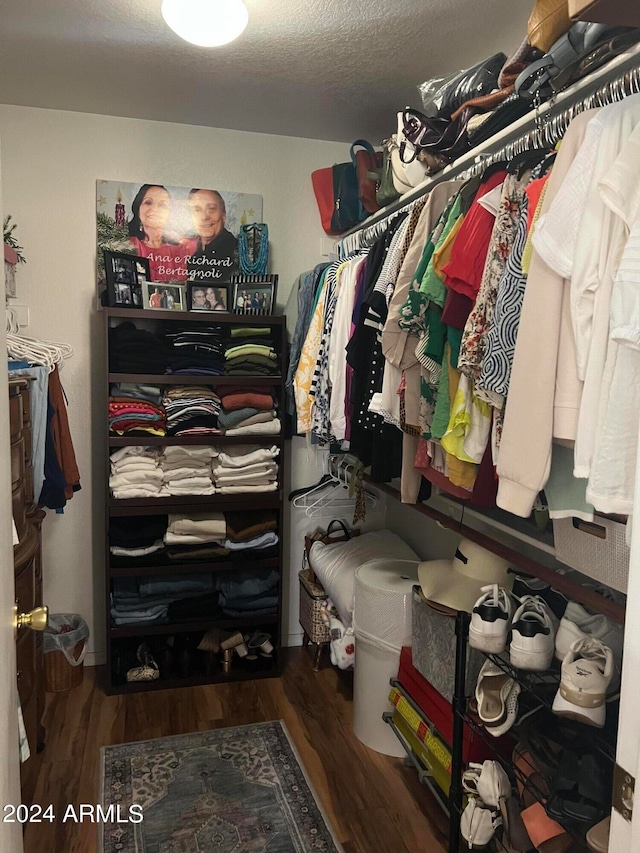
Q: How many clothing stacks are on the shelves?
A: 15